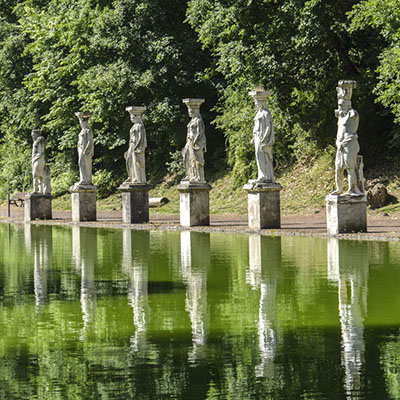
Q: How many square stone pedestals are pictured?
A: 6